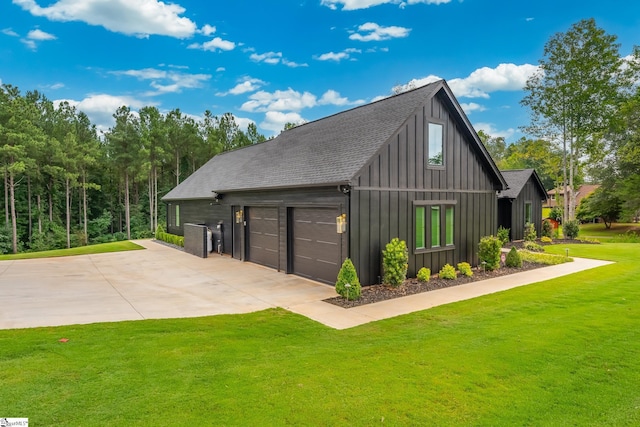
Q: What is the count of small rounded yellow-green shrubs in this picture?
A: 3